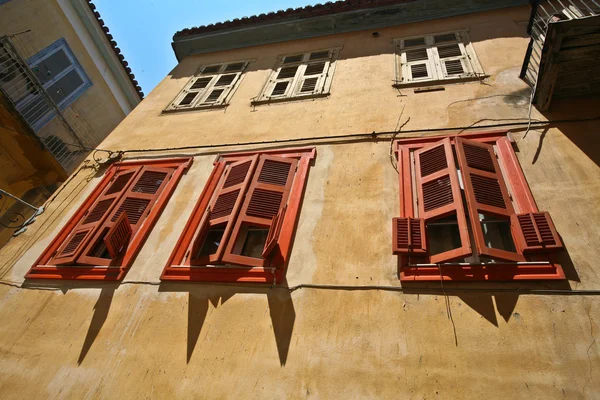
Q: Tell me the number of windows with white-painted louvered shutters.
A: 3